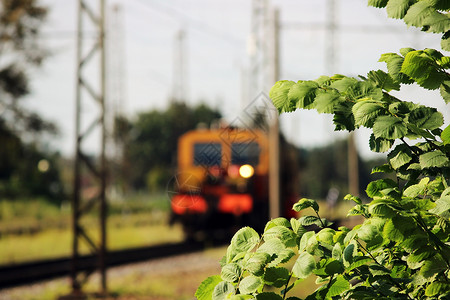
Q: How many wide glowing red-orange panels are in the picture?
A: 2